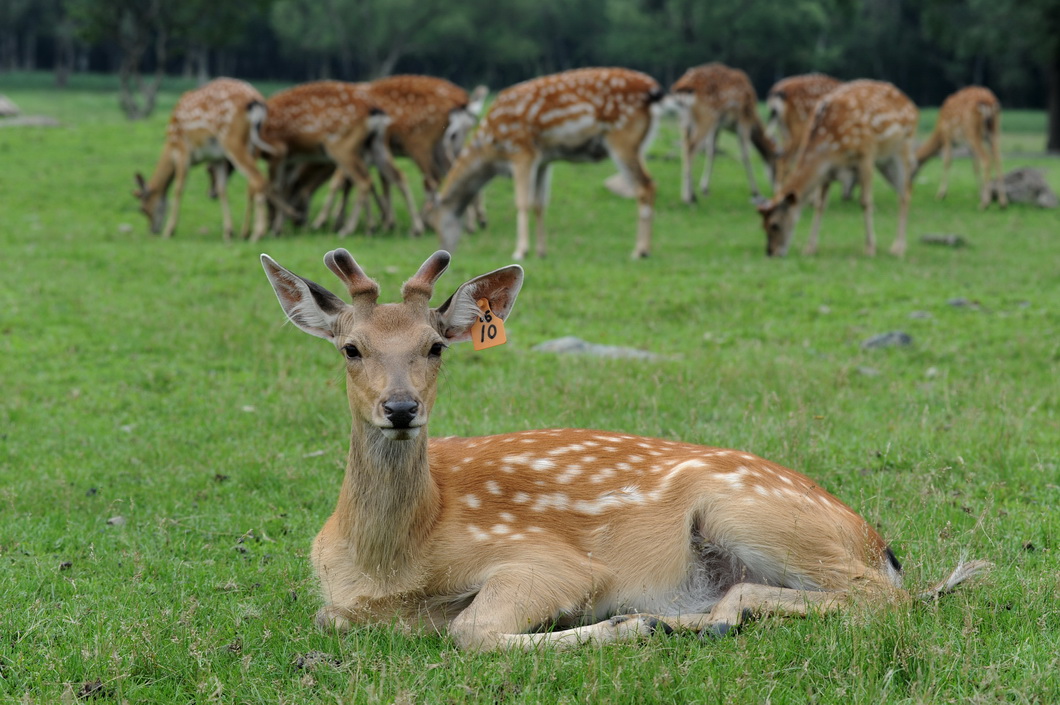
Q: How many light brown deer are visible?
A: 9